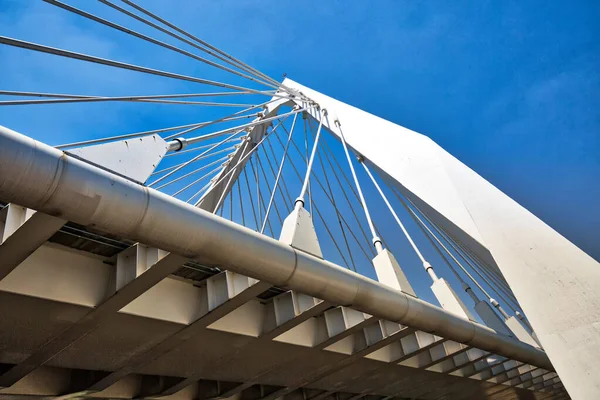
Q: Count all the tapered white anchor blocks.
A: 6